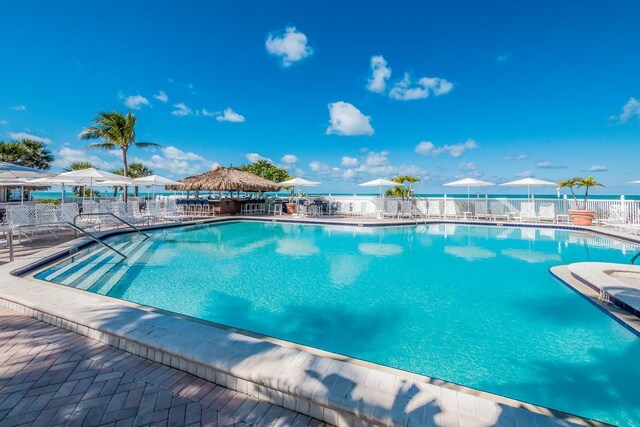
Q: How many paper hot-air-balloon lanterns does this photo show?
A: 0